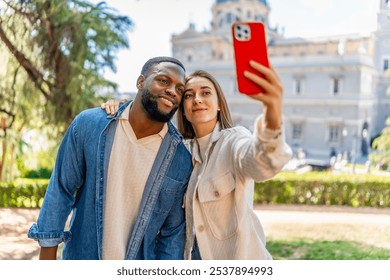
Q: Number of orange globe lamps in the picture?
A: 0